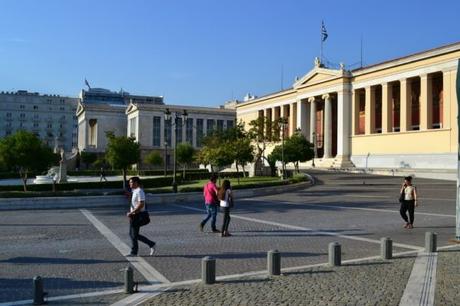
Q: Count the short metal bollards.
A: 7